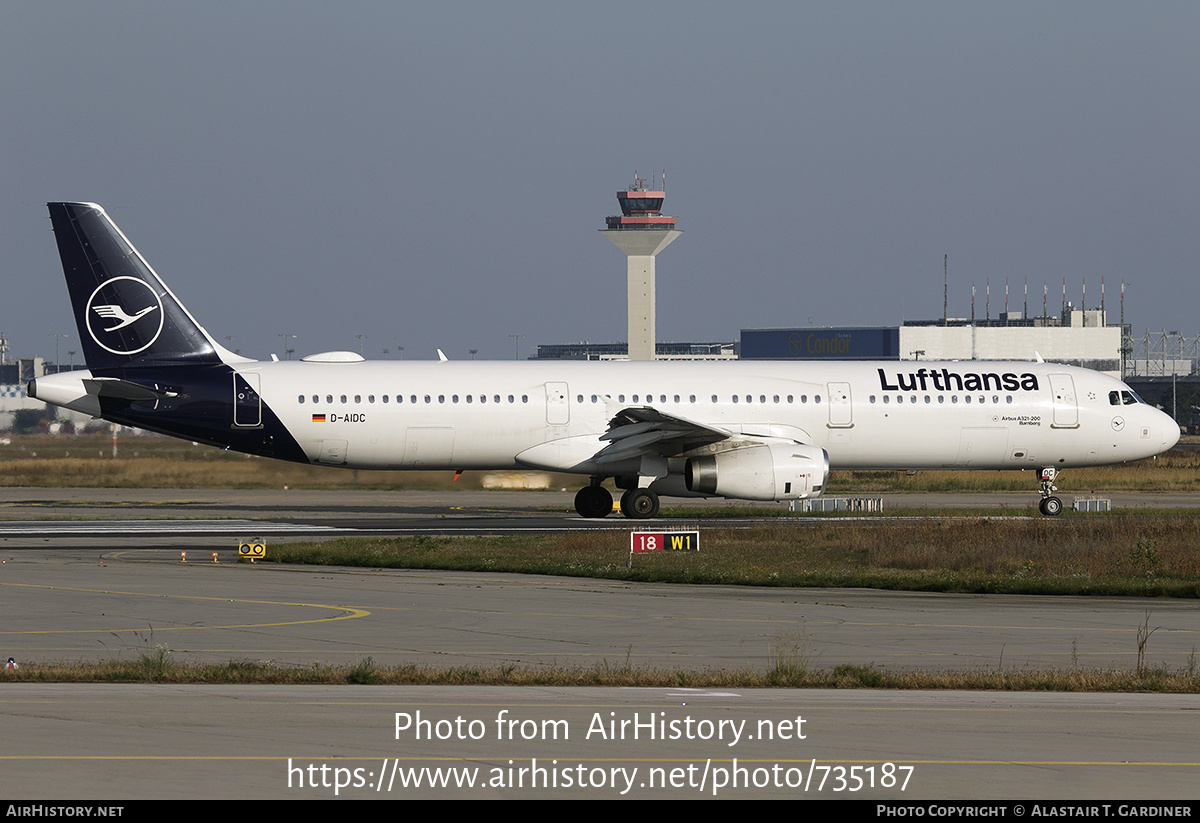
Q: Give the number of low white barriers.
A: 2